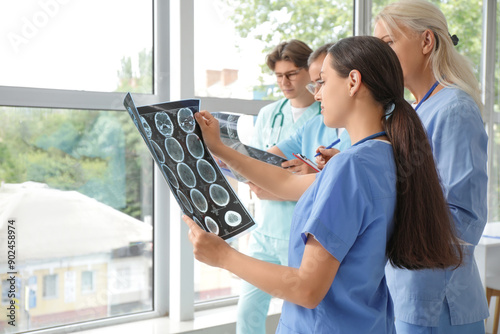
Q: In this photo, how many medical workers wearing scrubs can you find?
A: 4